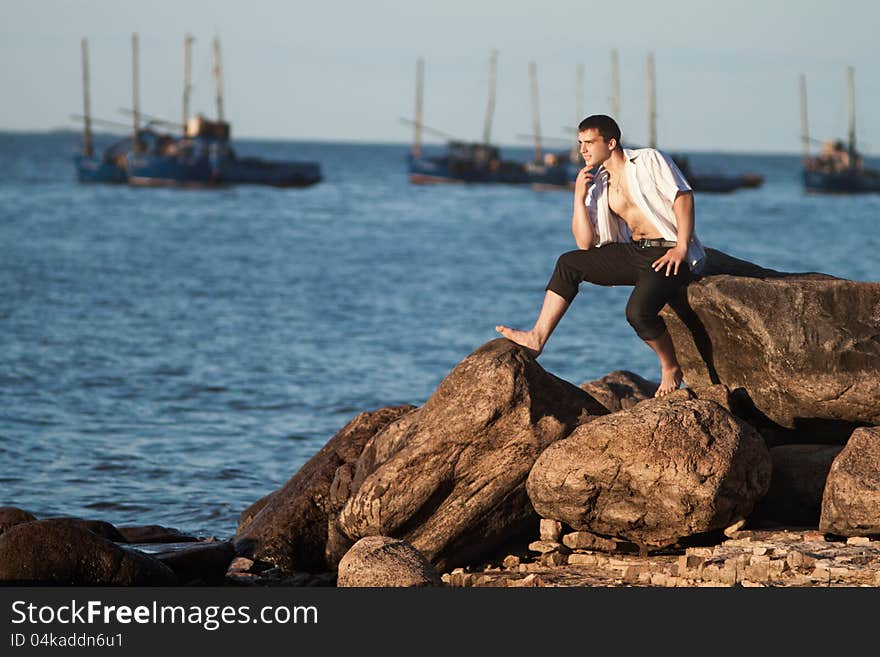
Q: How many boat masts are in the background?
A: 12